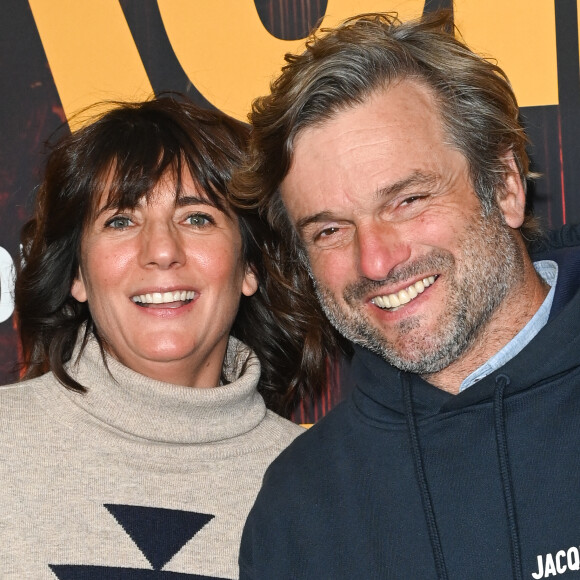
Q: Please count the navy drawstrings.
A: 2